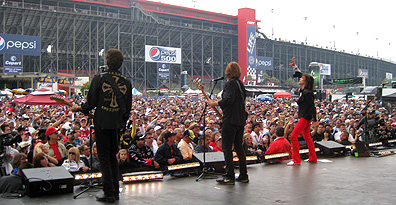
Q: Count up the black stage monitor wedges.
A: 3